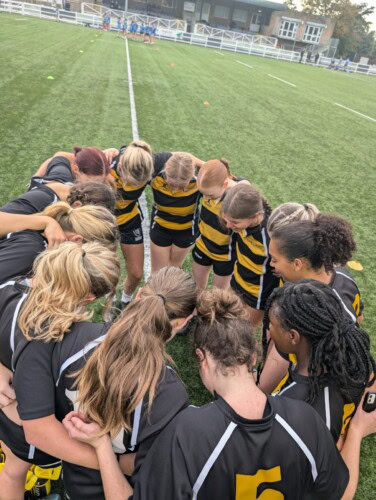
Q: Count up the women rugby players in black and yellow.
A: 13